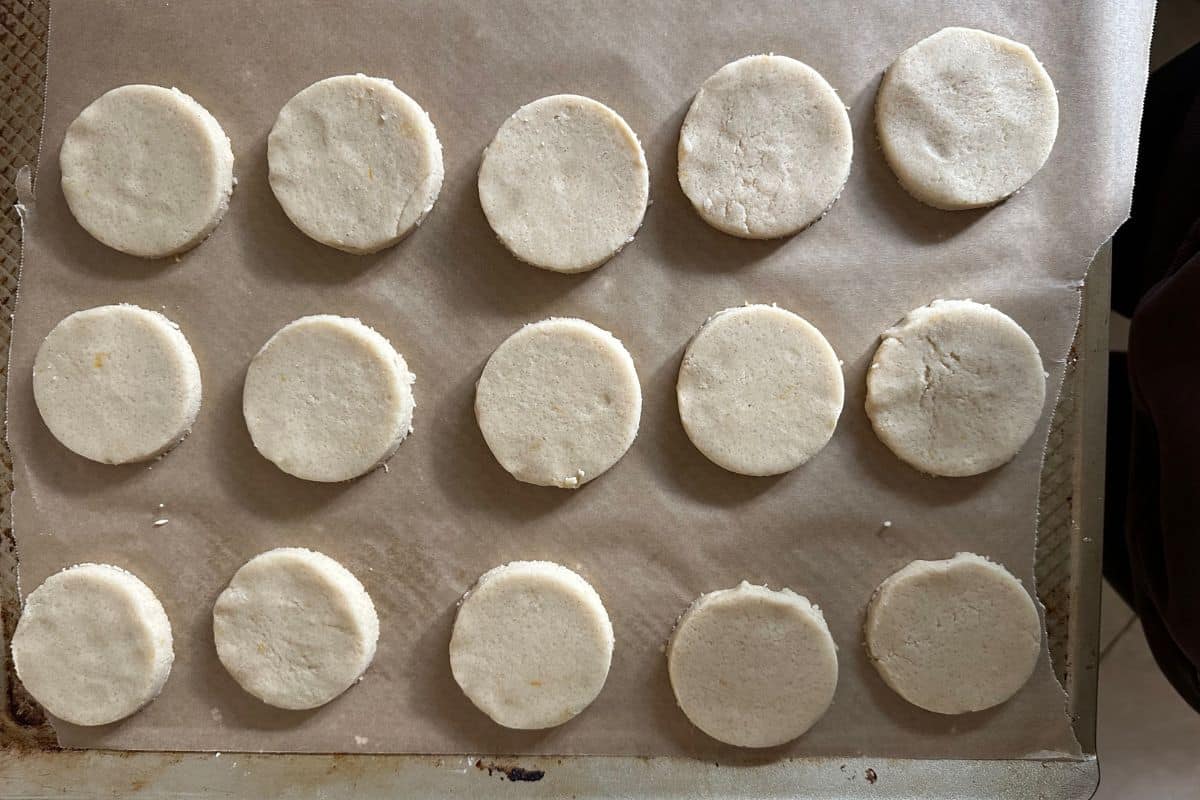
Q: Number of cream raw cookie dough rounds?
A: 15